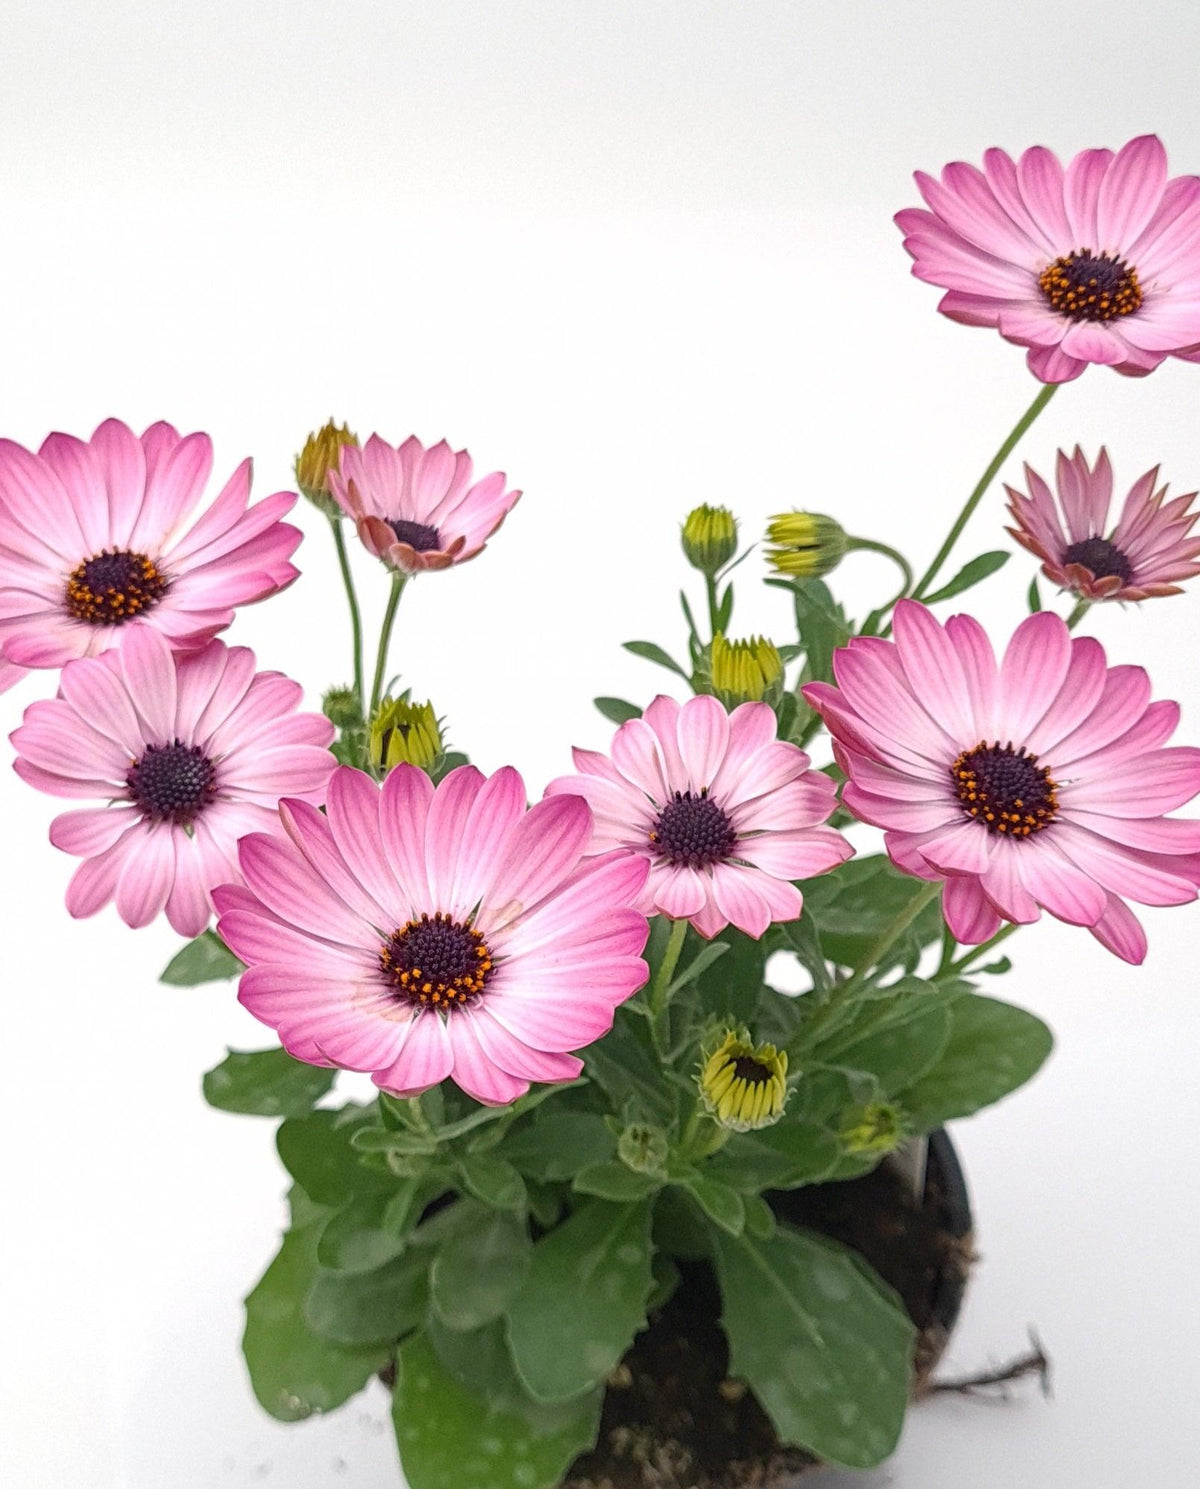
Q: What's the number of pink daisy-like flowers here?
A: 8